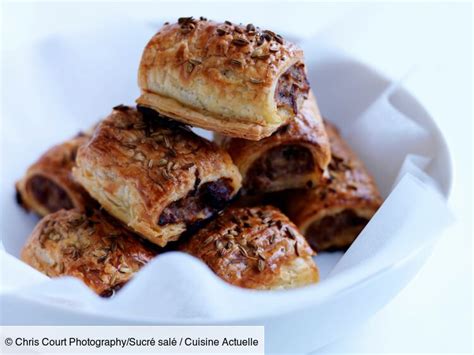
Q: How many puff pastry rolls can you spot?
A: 7